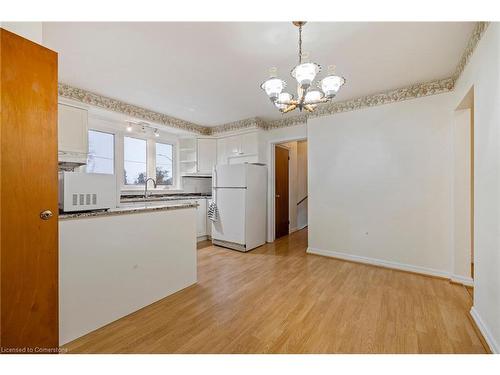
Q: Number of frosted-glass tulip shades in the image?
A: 5